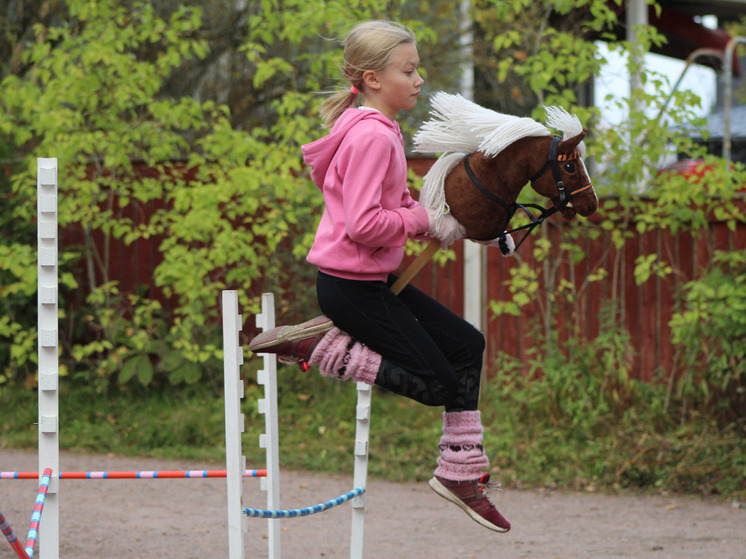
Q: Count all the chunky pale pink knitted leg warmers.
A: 2